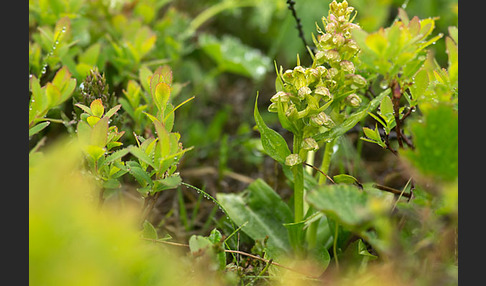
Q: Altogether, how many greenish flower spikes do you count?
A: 2